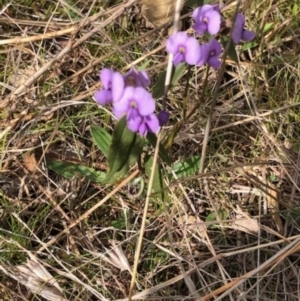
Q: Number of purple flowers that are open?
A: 8